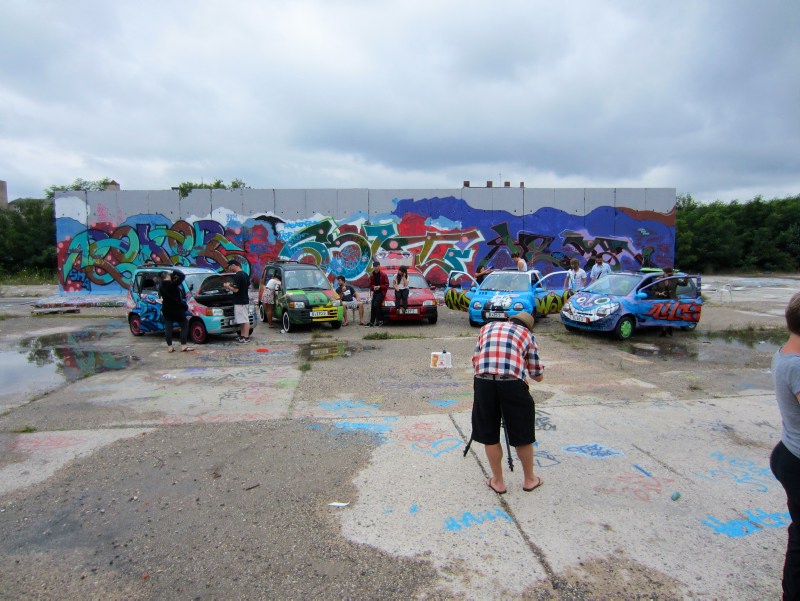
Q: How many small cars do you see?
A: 5